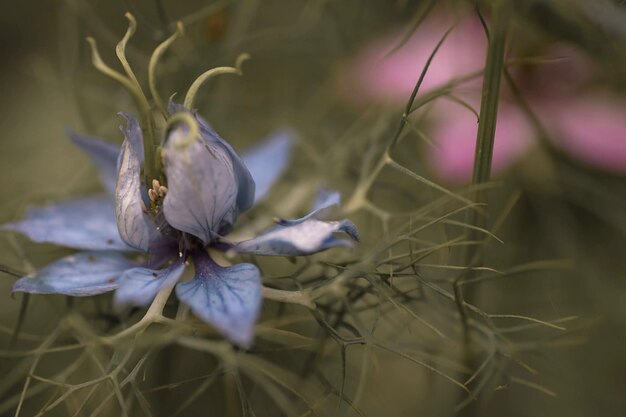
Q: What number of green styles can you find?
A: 5